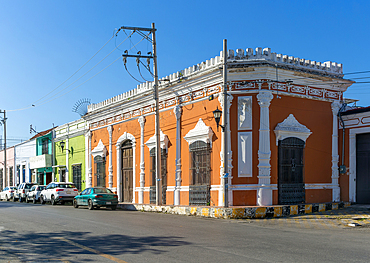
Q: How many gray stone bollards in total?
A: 0